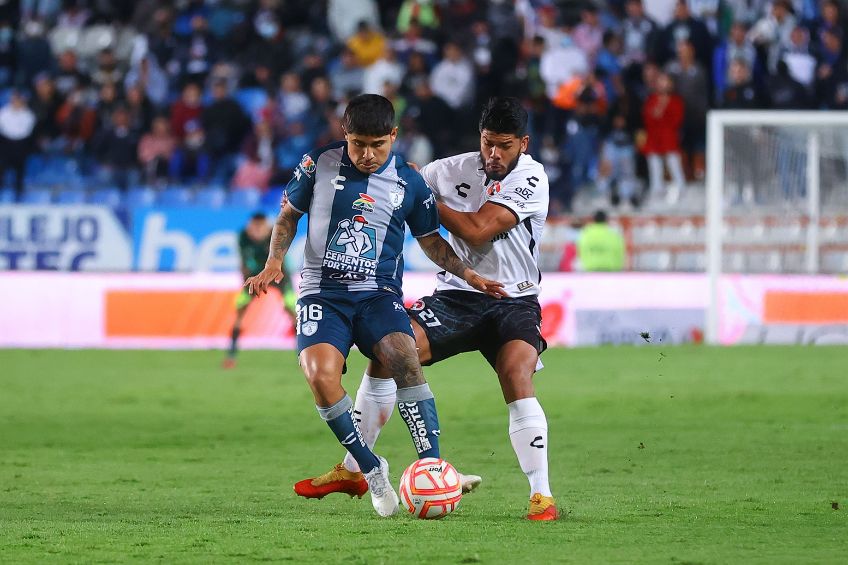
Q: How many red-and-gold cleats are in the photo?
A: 2